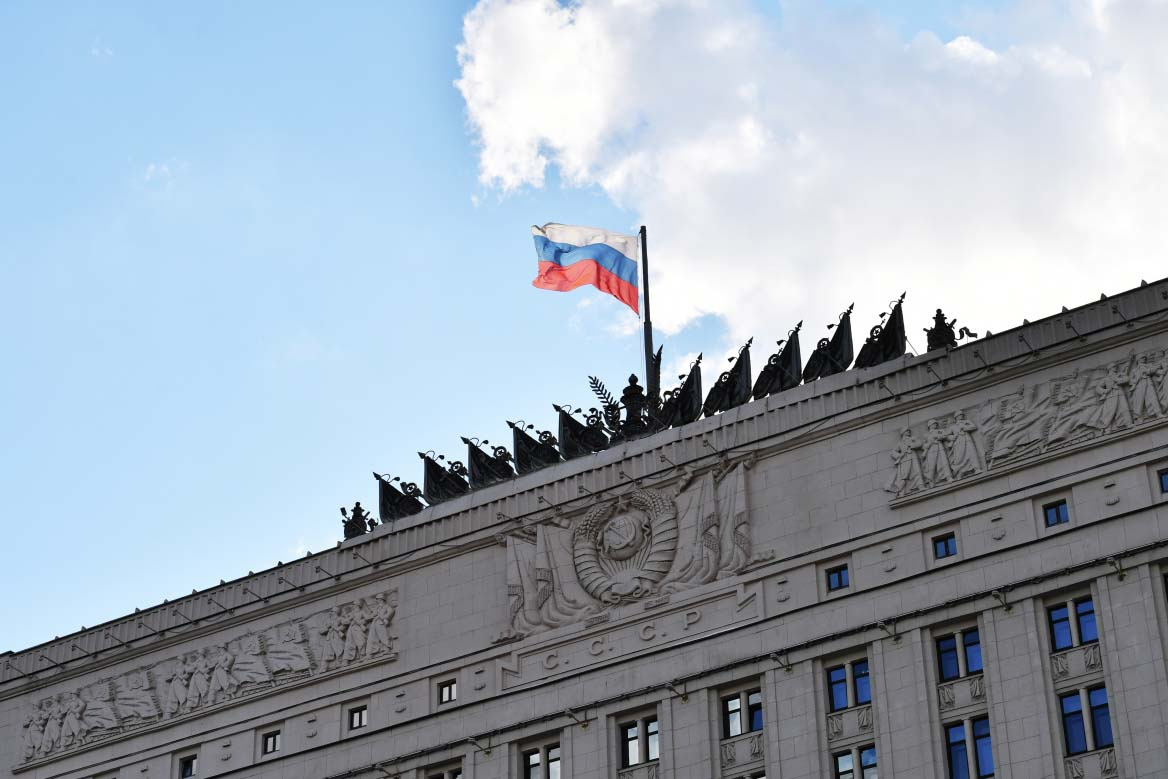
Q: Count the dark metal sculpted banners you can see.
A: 10